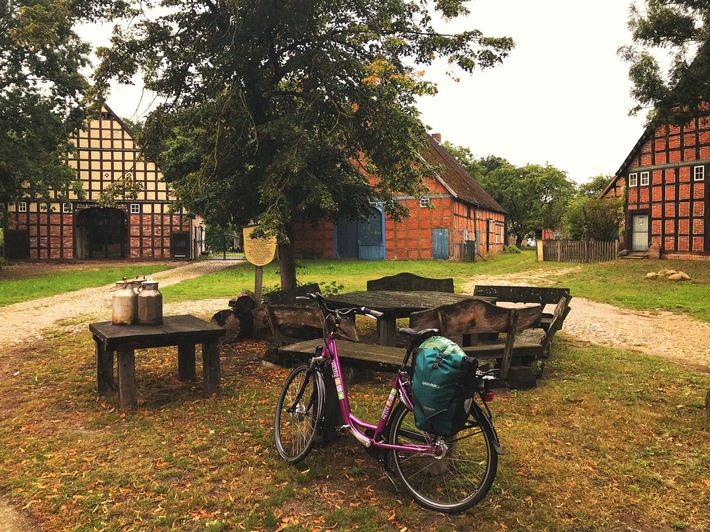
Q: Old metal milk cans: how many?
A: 3